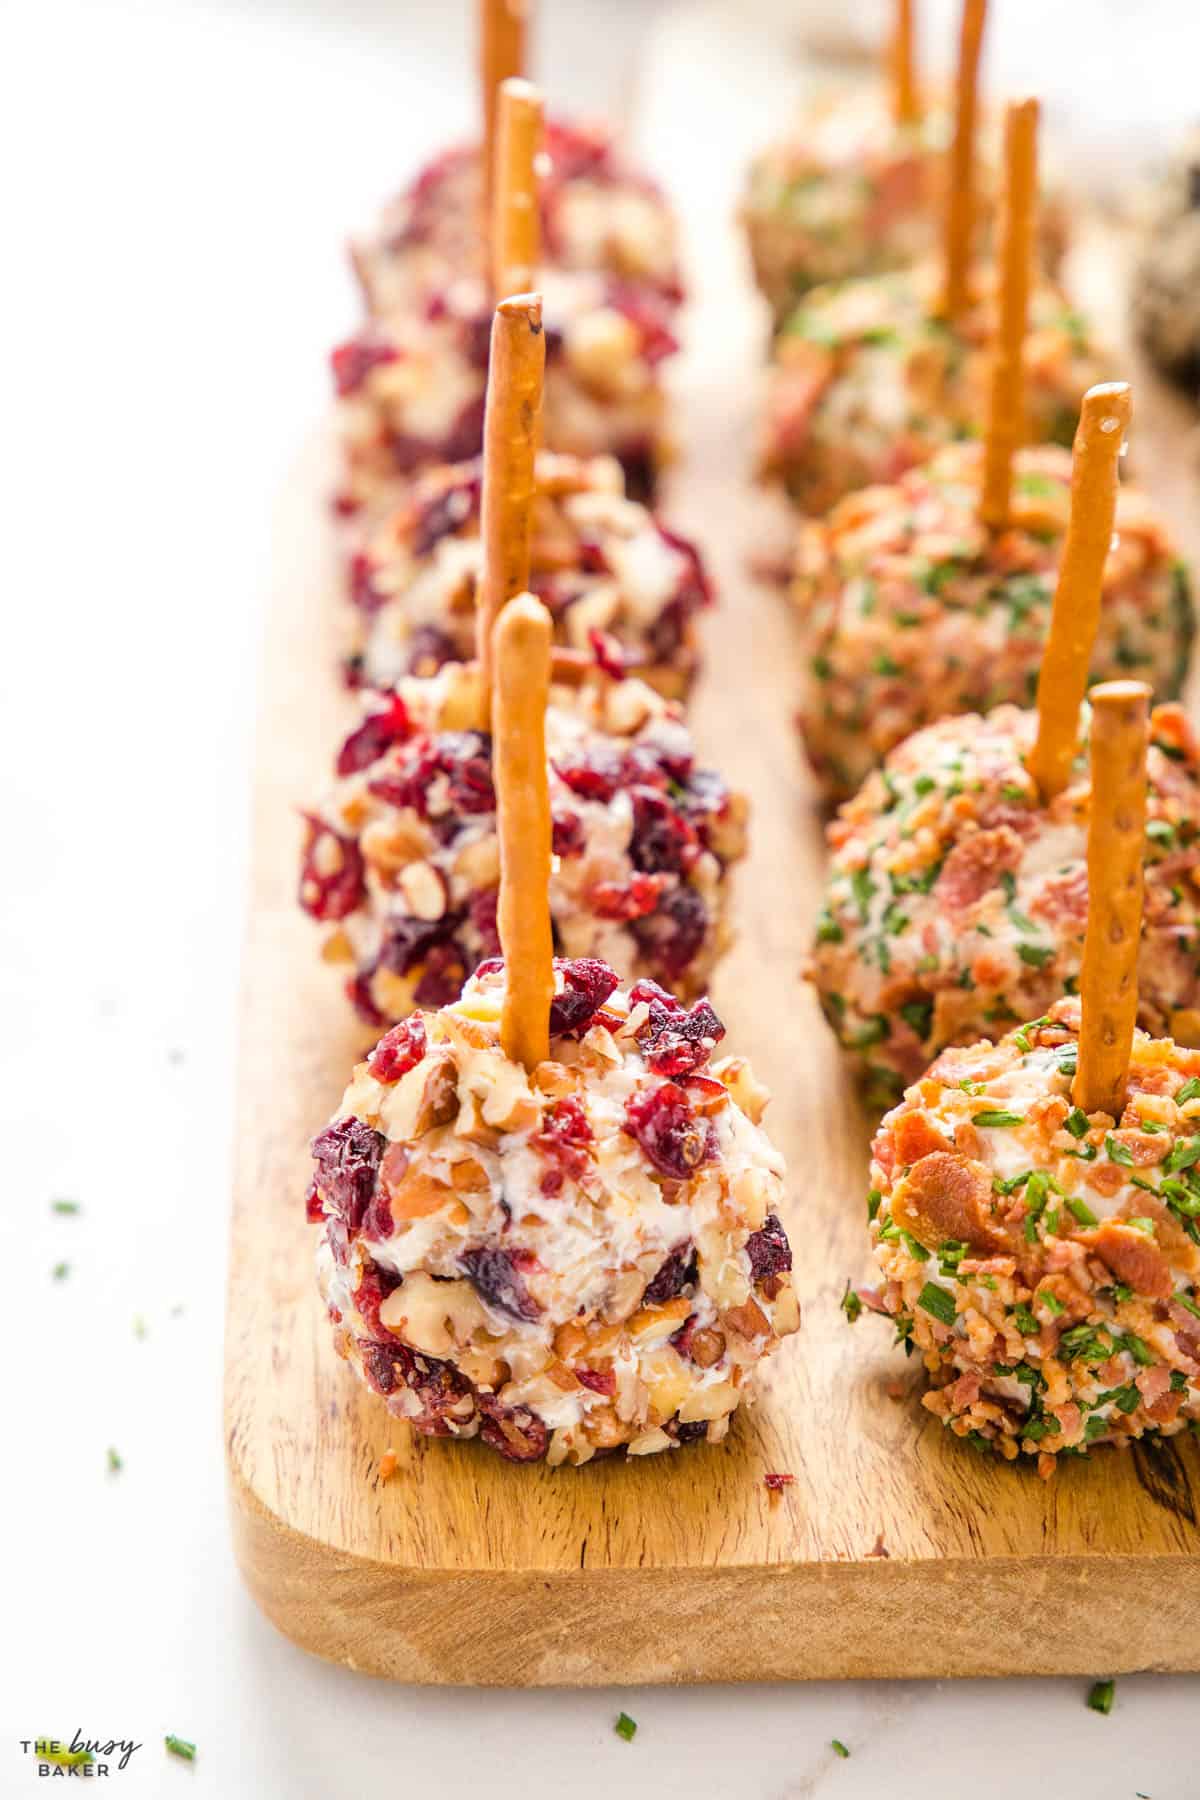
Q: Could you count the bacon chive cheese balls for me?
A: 5